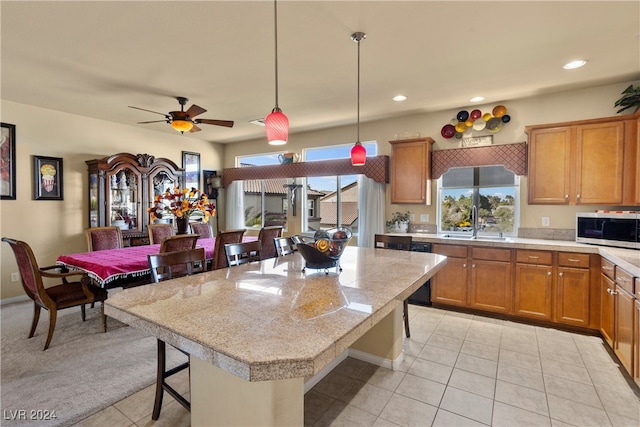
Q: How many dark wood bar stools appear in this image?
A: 4